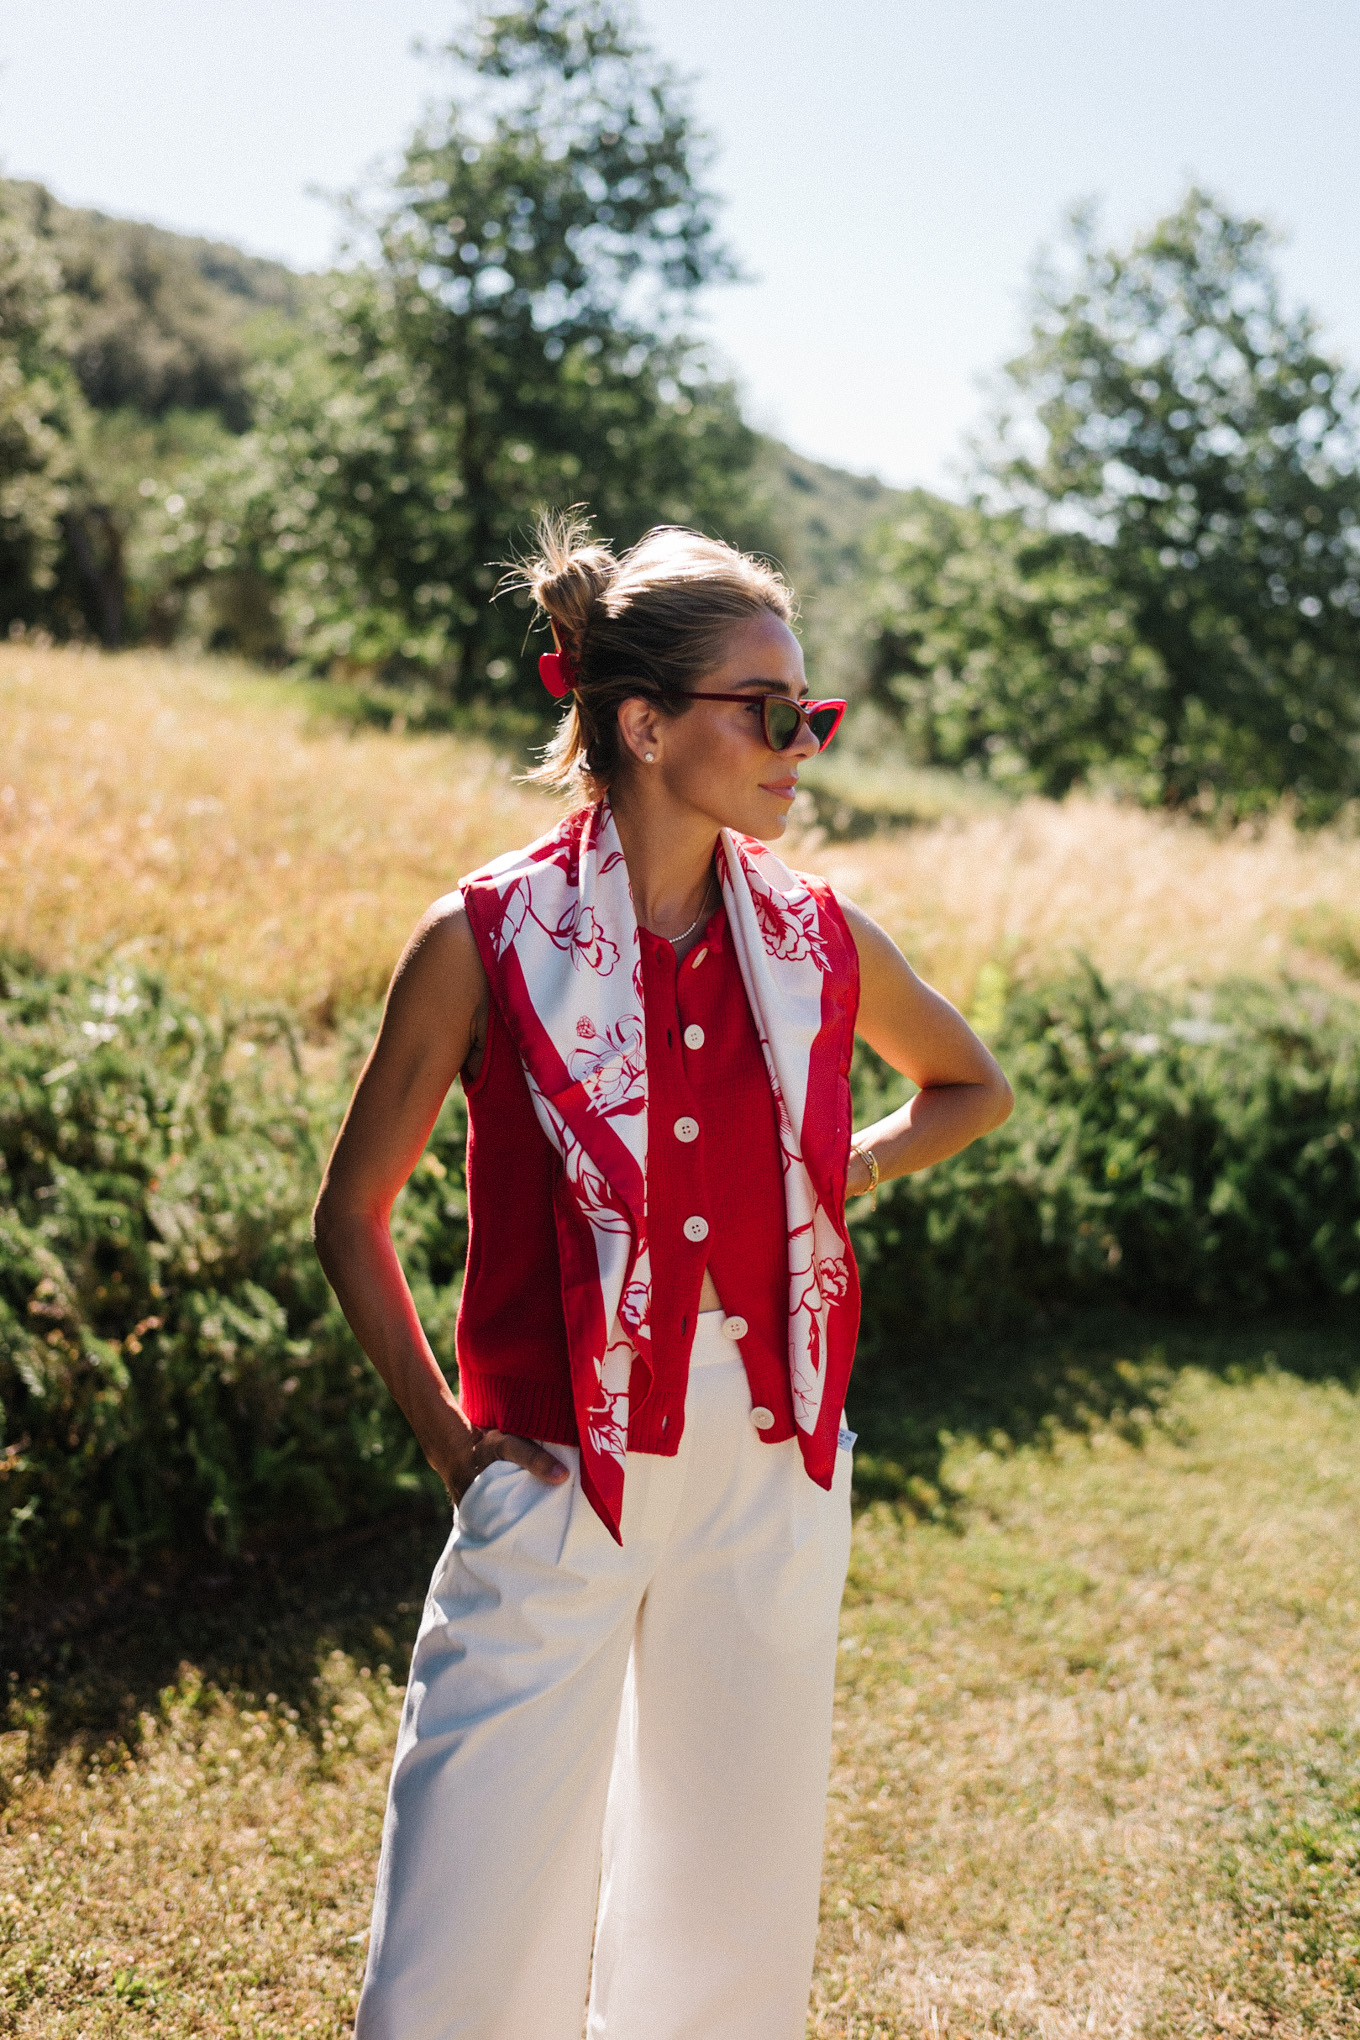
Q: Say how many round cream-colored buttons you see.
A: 6